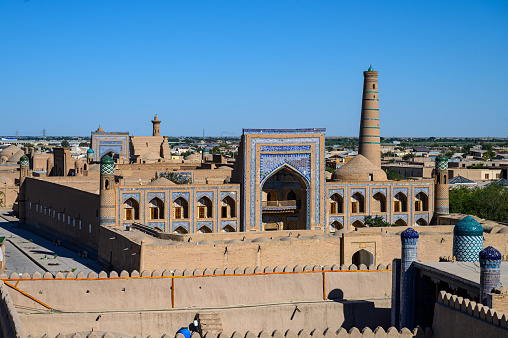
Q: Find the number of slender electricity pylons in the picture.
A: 2